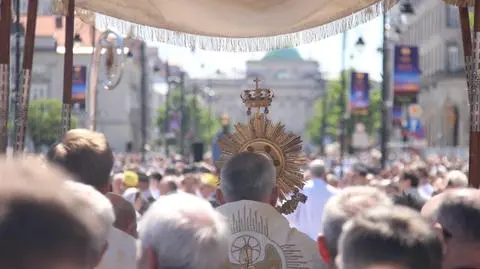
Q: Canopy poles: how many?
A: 5